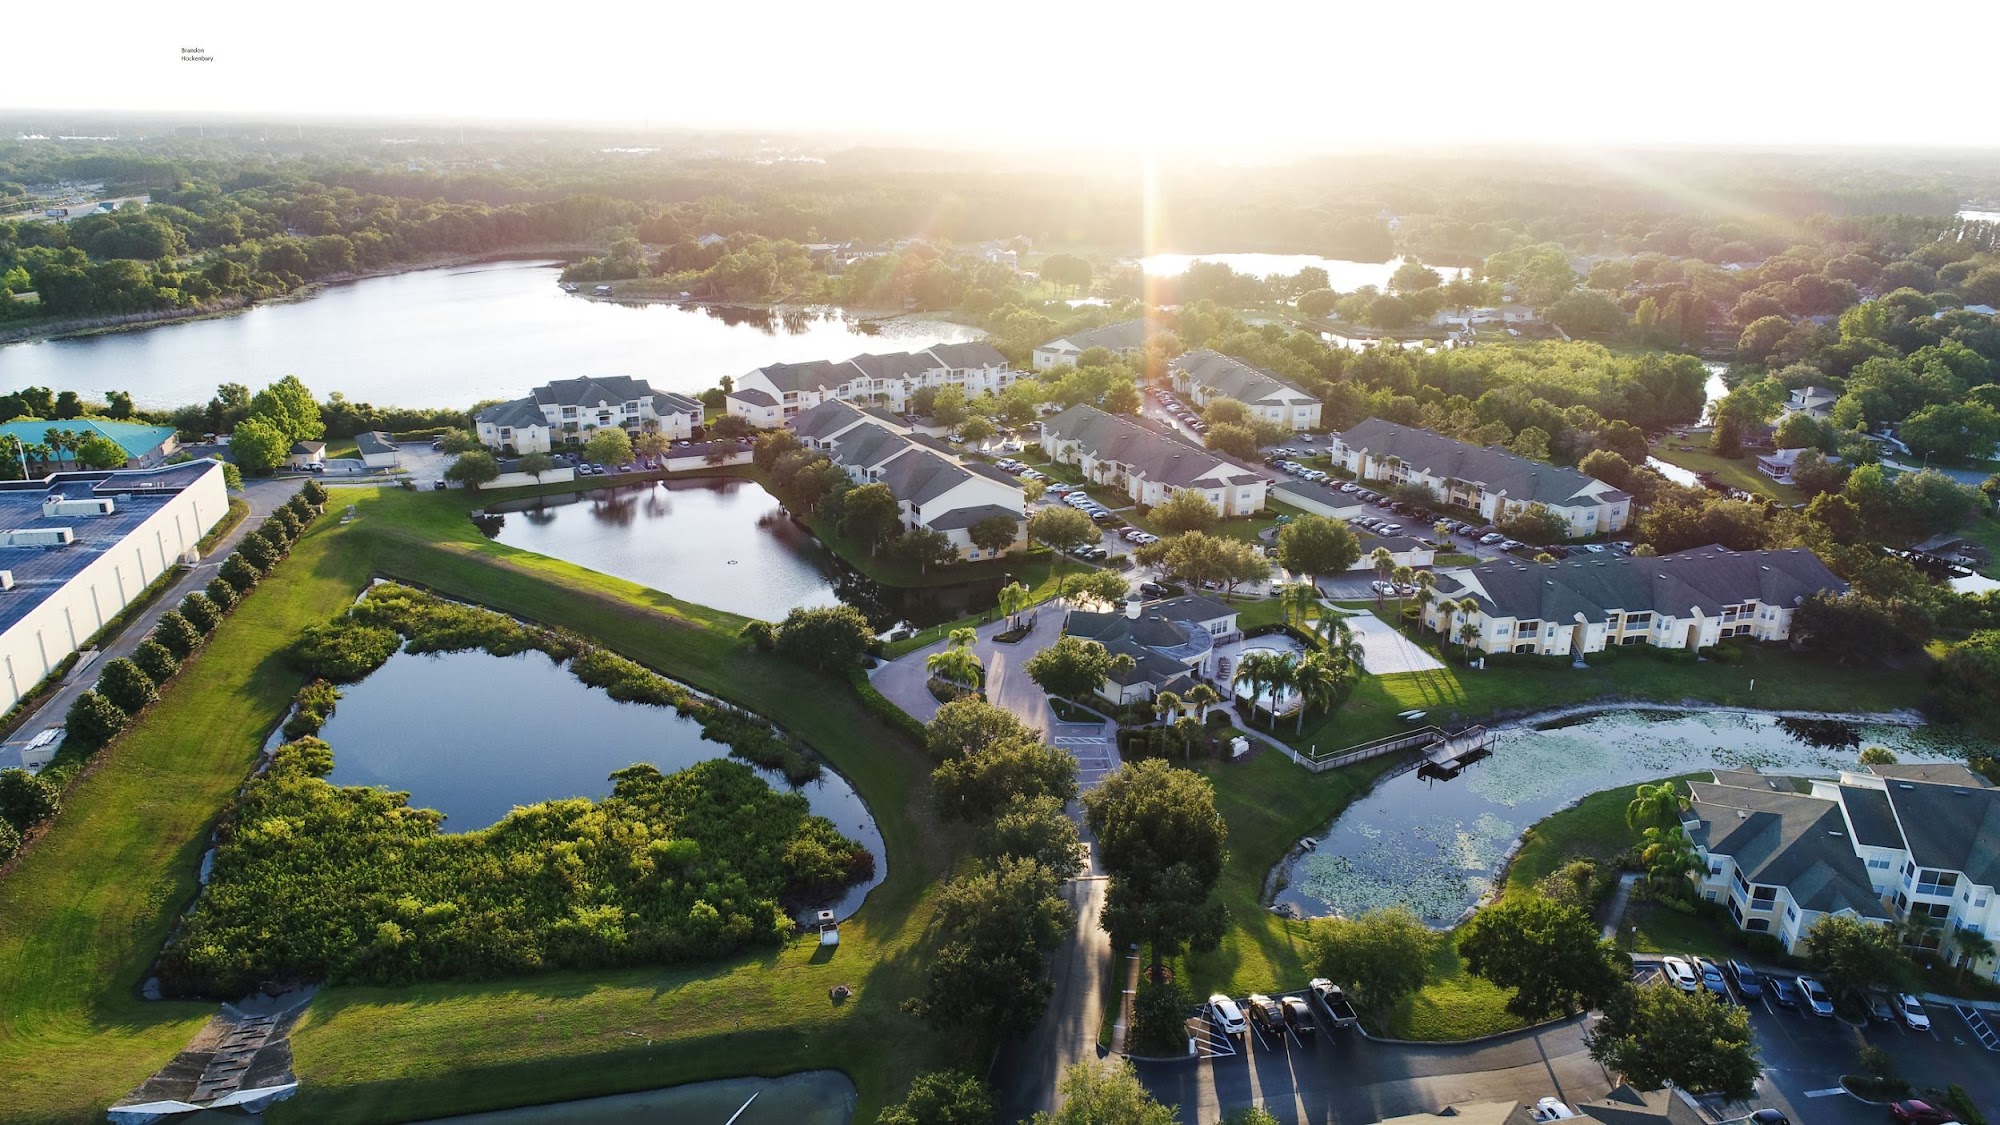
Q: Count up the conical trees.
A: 14